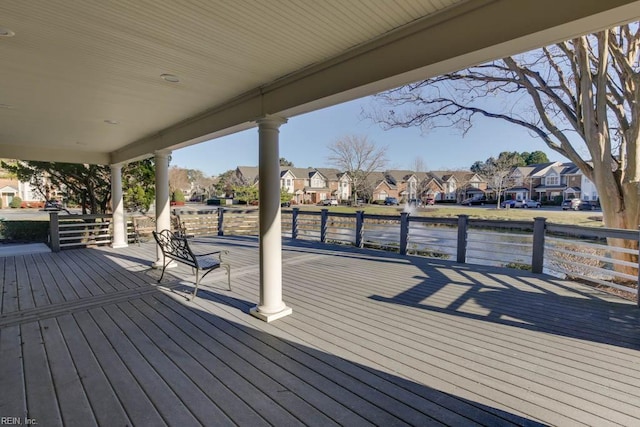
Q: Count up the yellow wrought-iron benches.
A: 0